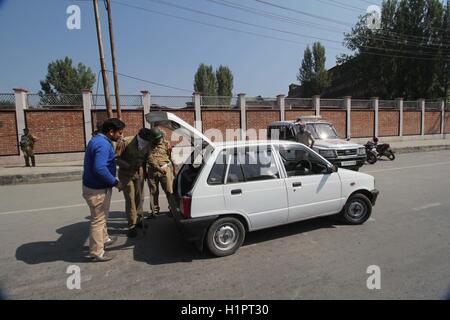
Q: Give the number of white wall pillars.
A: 12